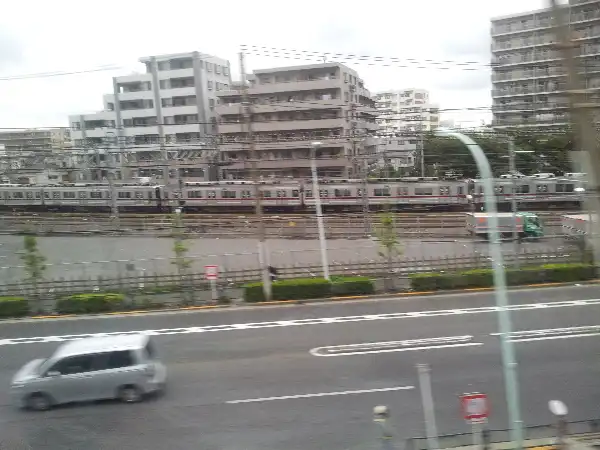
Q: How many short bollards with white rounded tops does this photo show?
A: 2